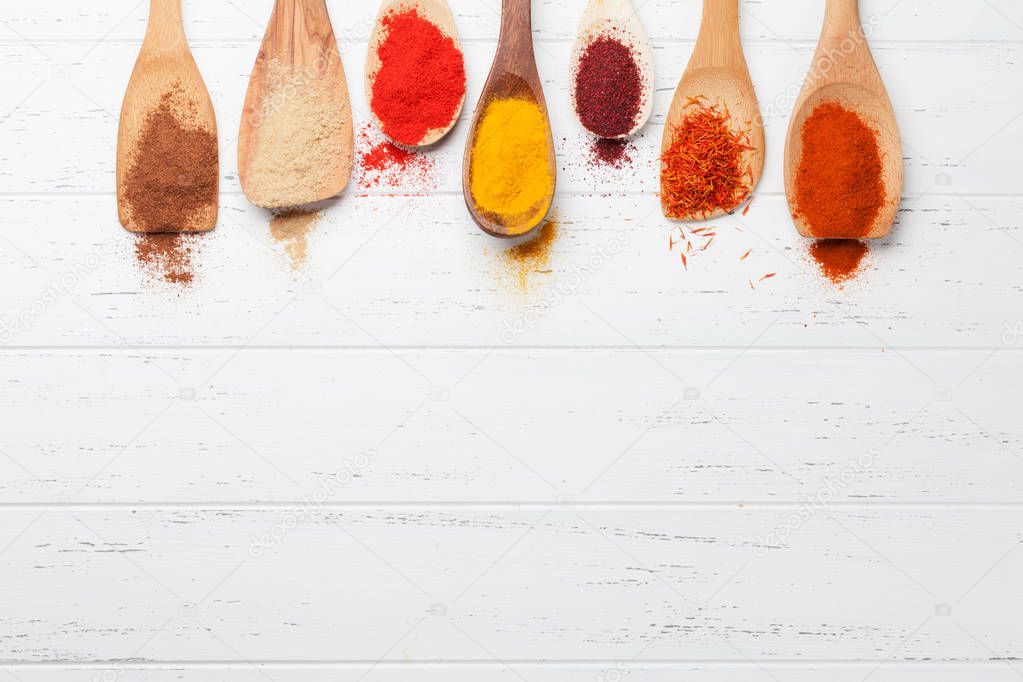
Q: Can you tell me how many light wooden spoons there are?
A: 6